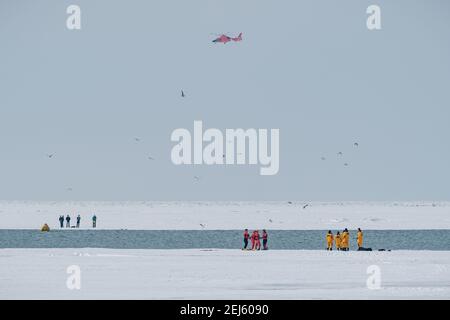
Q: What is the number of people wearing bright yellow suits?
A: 4